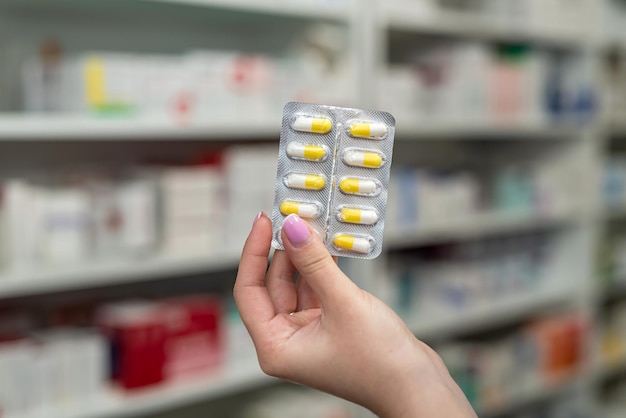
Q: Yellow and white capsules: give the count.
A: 9